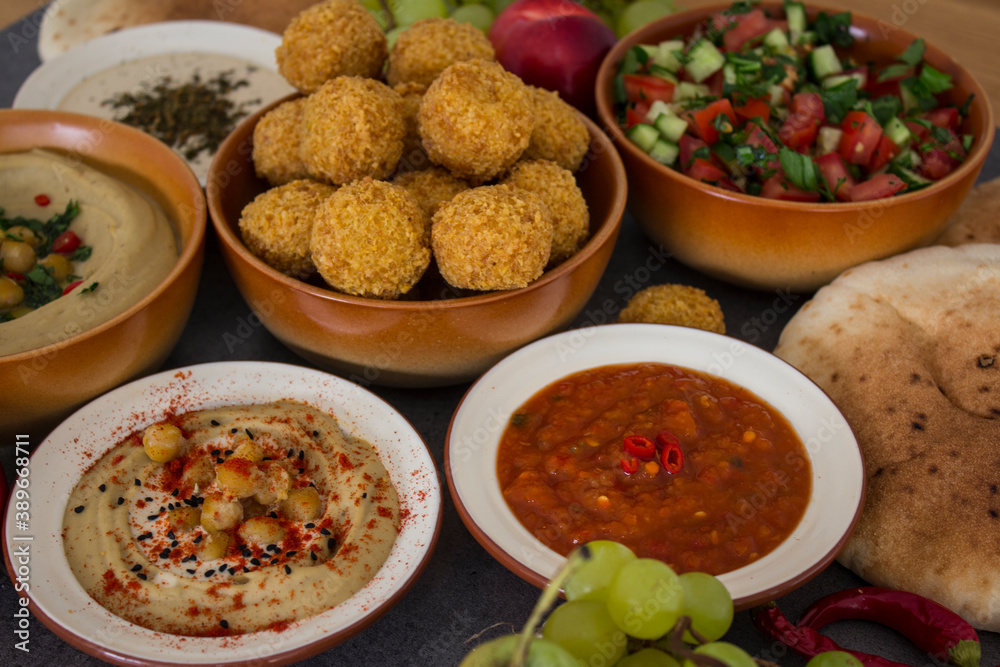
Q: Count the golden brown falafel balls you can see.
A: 13